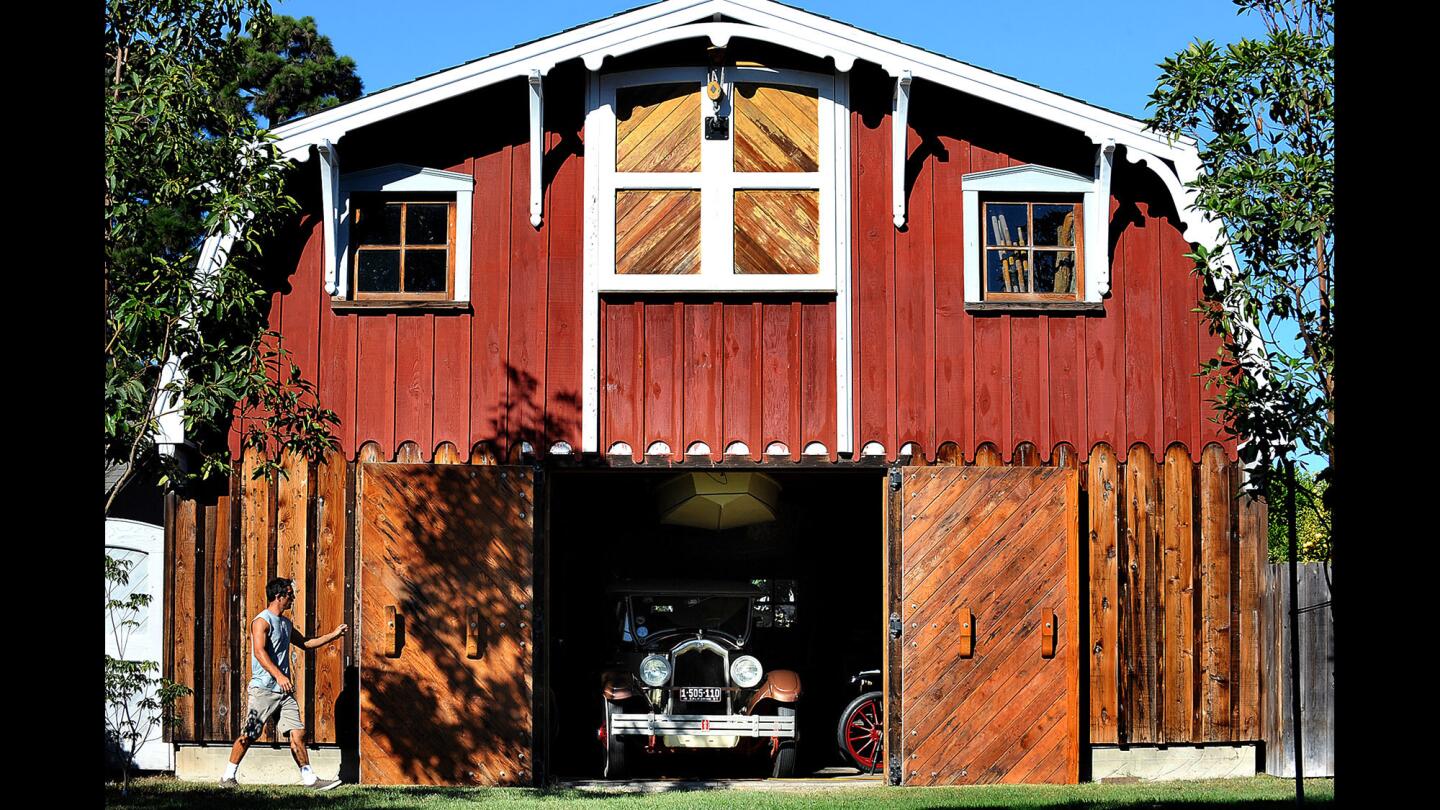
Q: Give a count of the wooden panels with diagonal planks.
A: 6